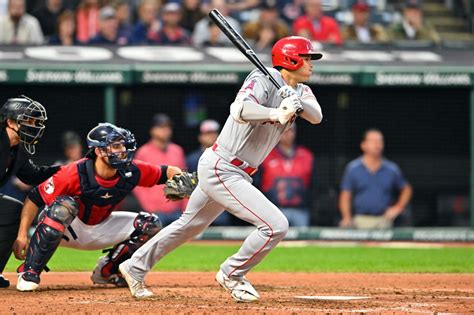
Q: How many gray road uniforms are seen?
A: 1